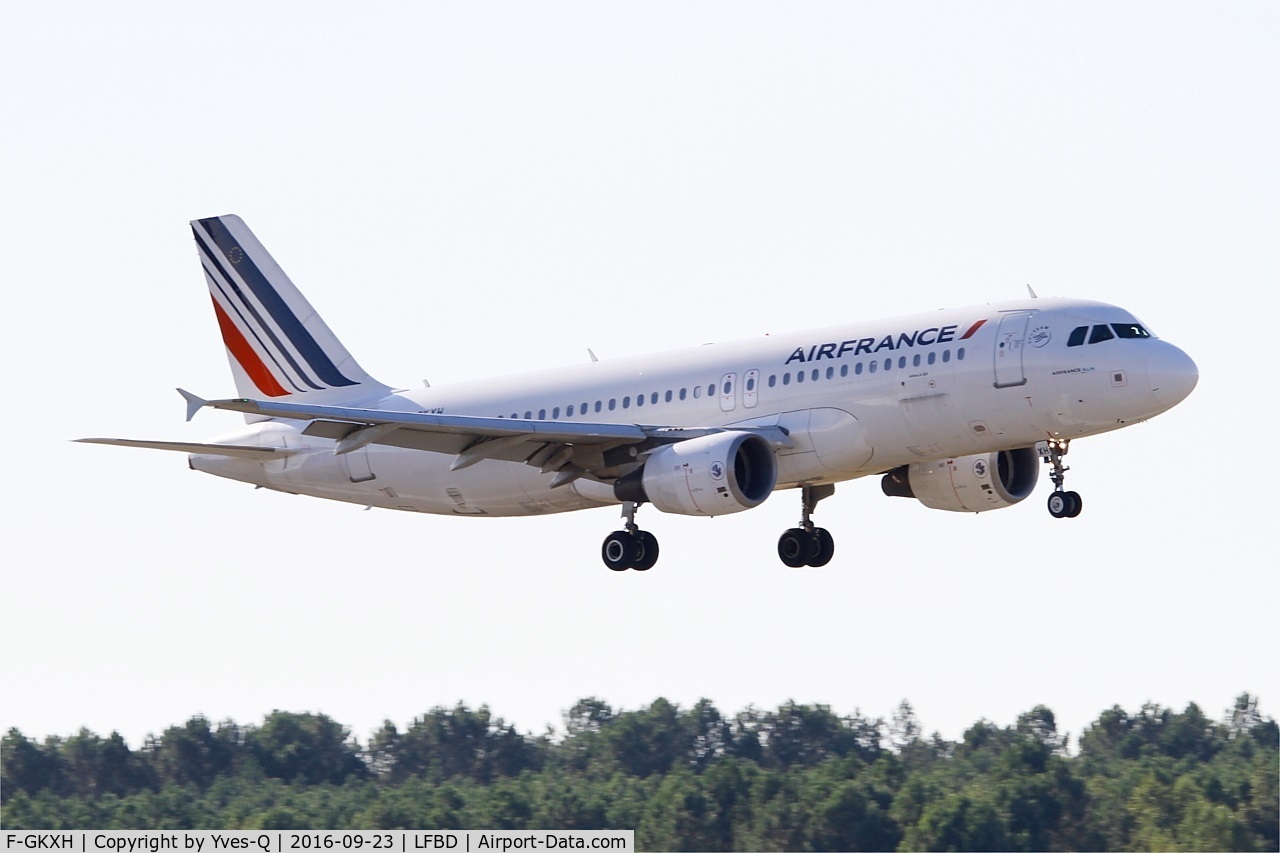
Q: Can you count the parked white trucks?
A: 0